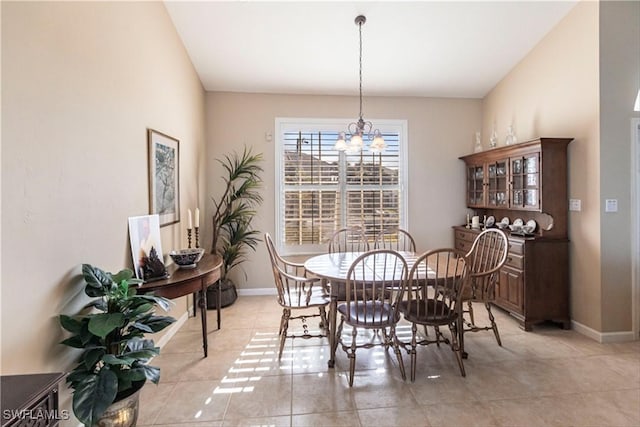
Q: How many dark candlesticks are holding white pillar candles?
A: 2